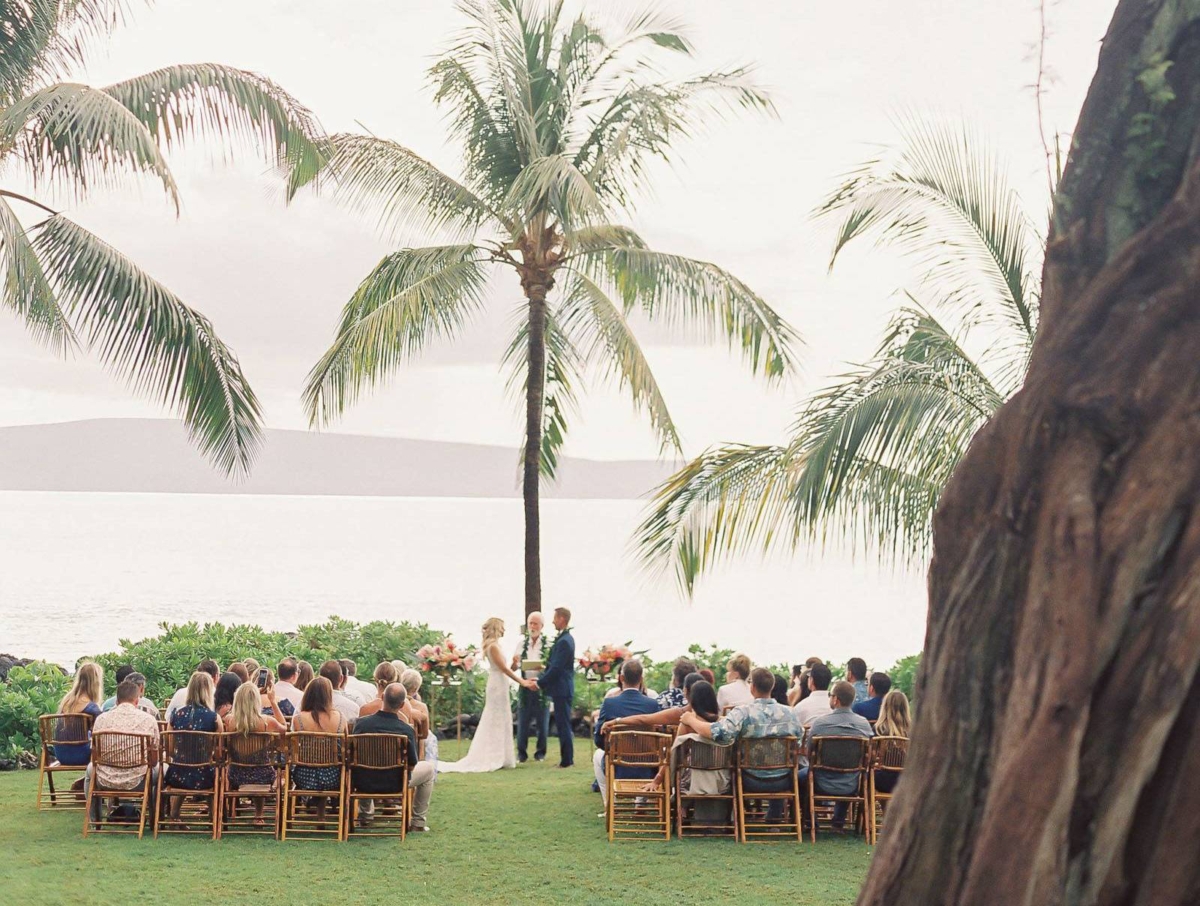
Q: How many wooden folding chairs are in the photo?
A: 11